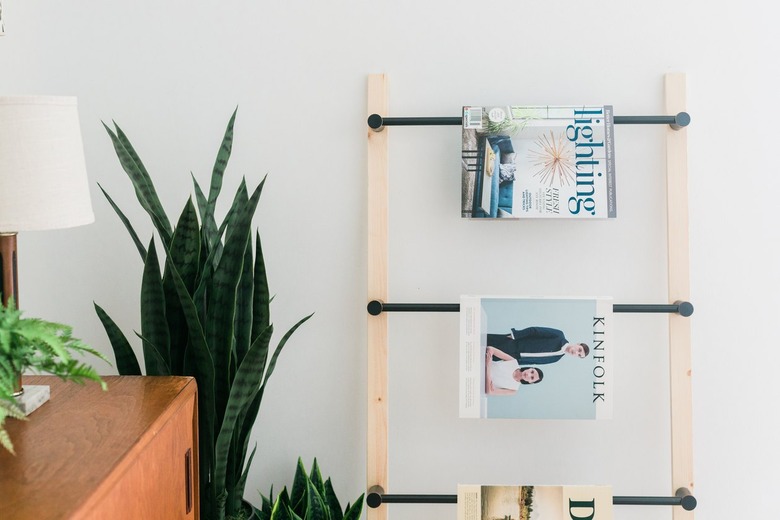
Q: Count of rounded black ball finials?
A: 6